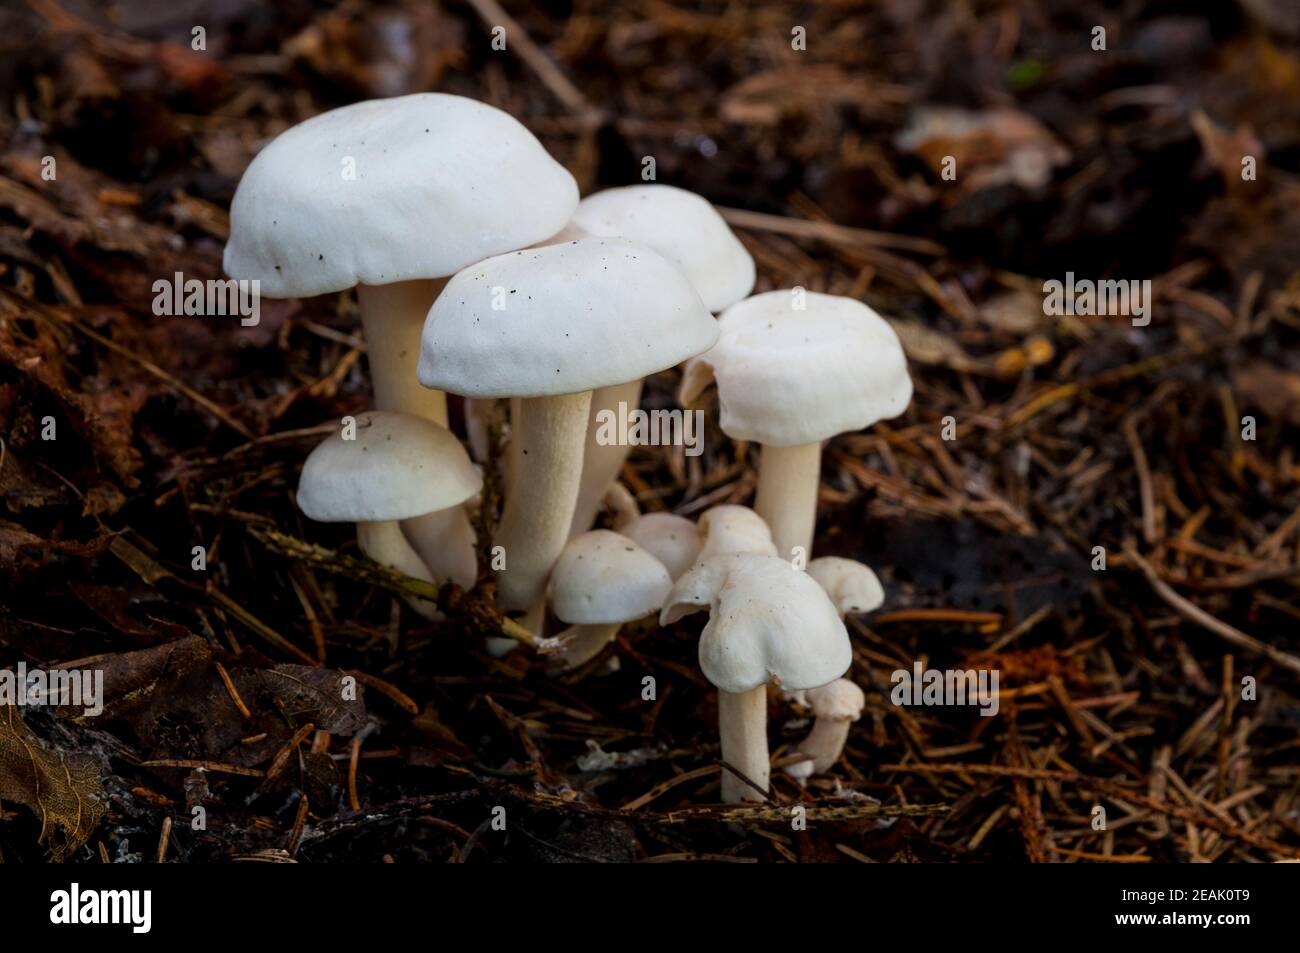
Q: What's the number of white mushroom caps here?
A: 11